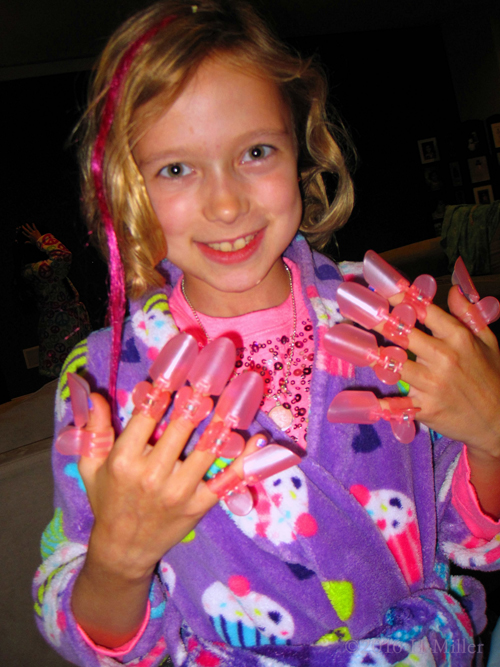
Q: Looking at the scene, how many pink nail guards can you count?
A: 10